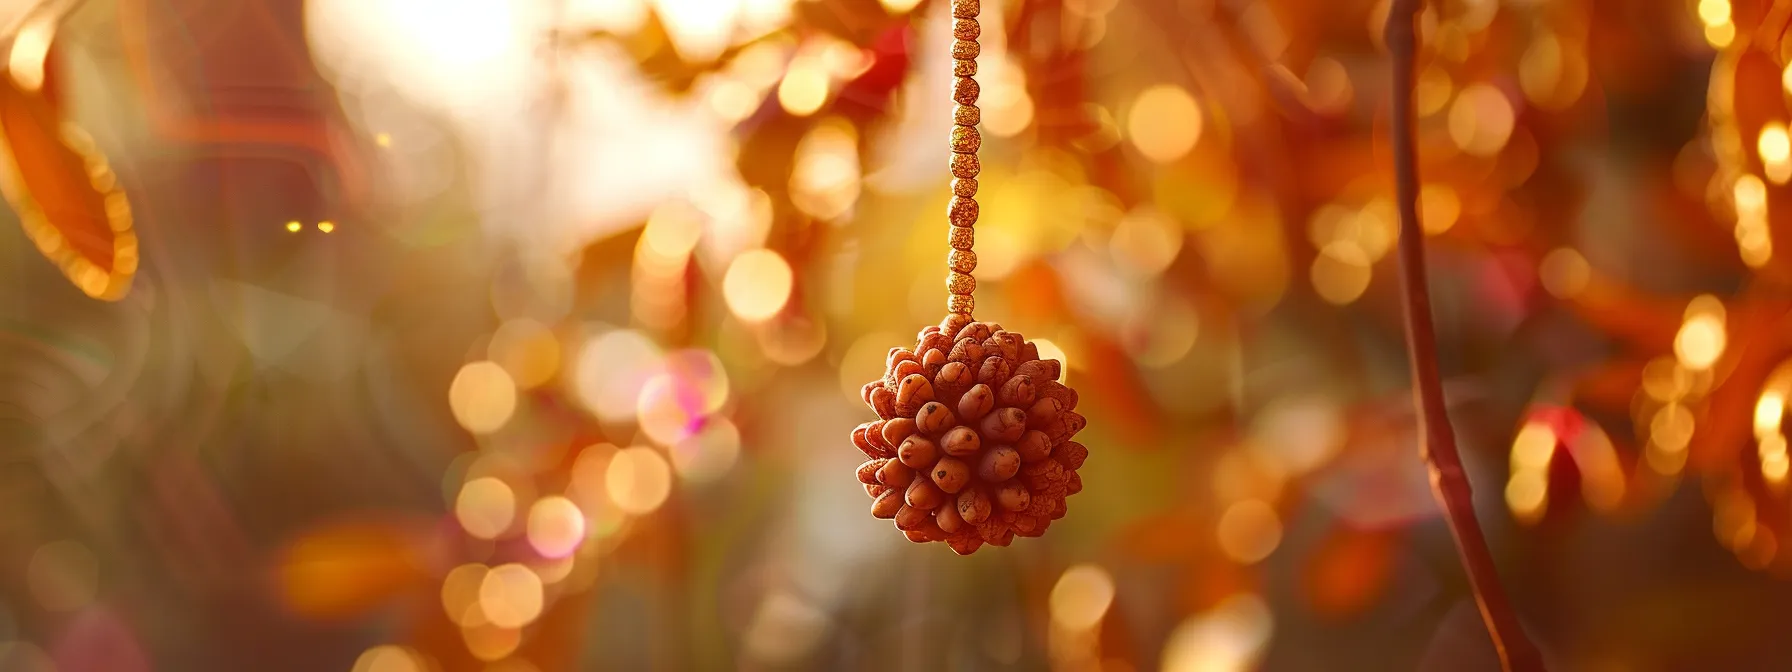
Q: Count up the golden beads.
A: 14